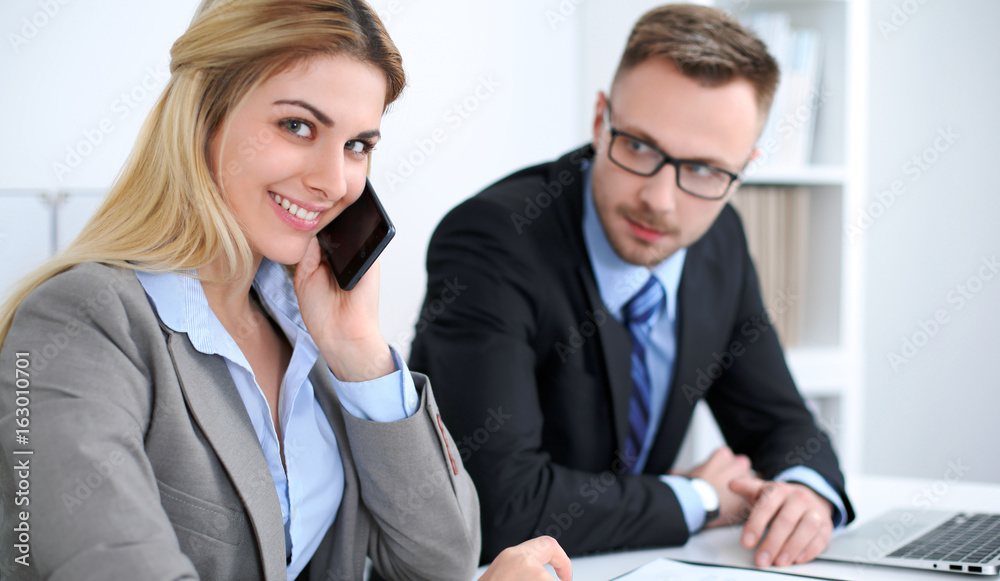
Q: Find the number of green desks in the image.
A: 0